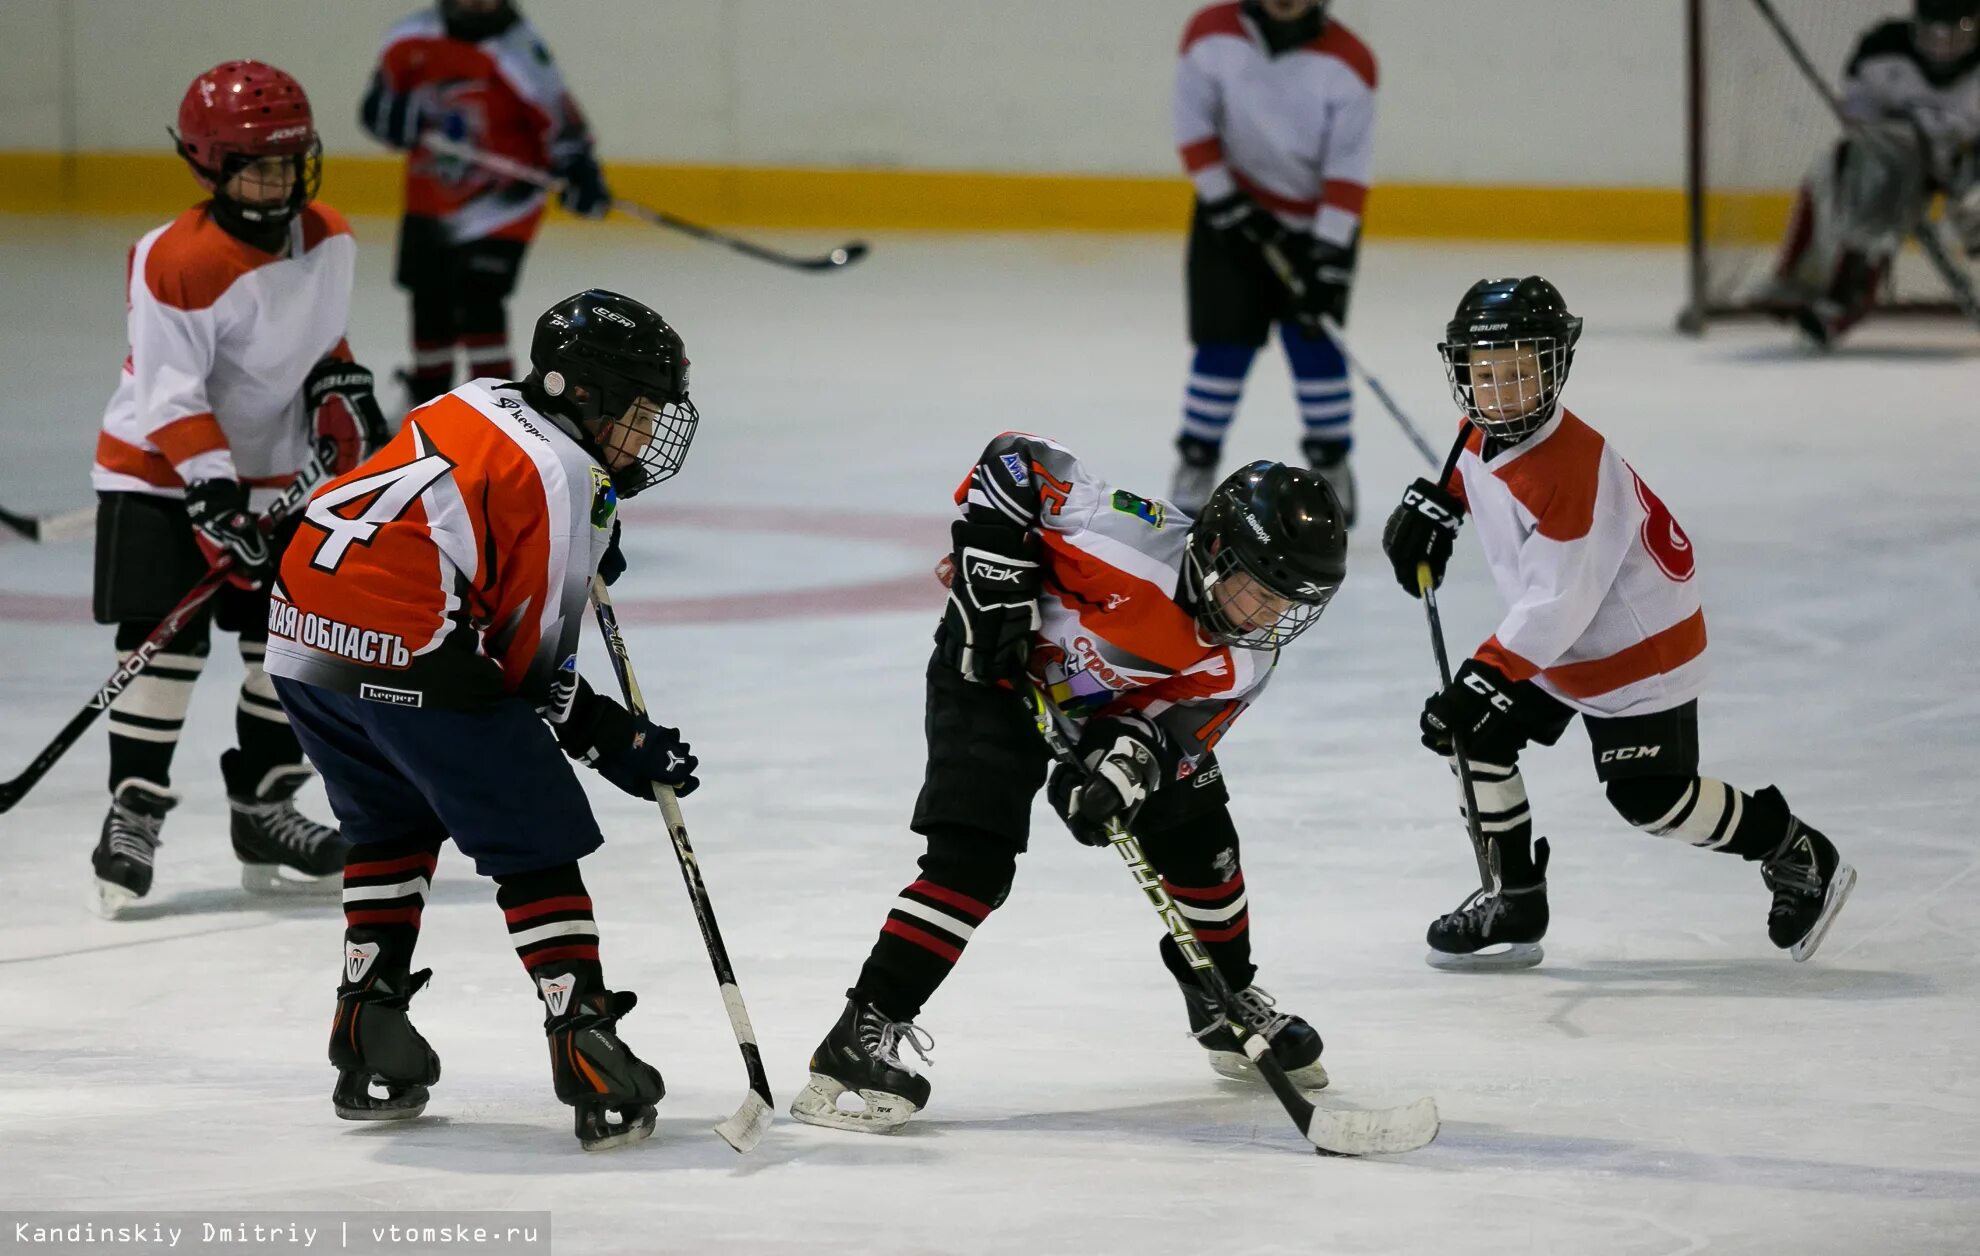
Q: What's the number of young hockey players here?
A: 7